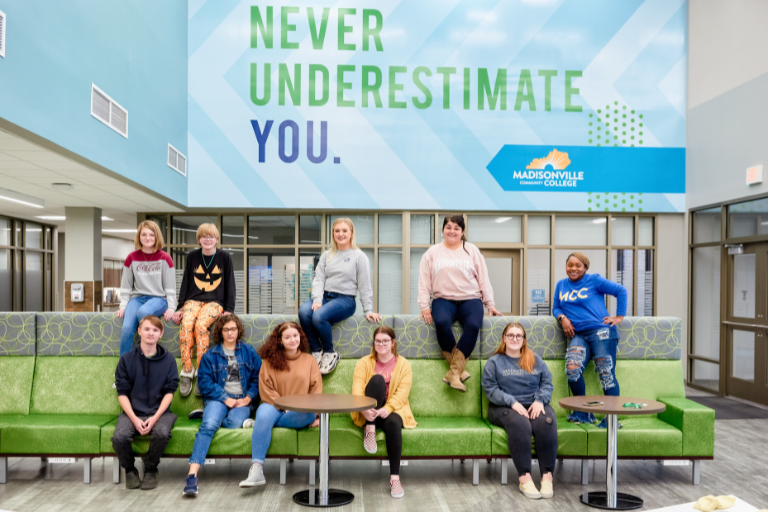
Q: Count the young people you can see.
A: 10